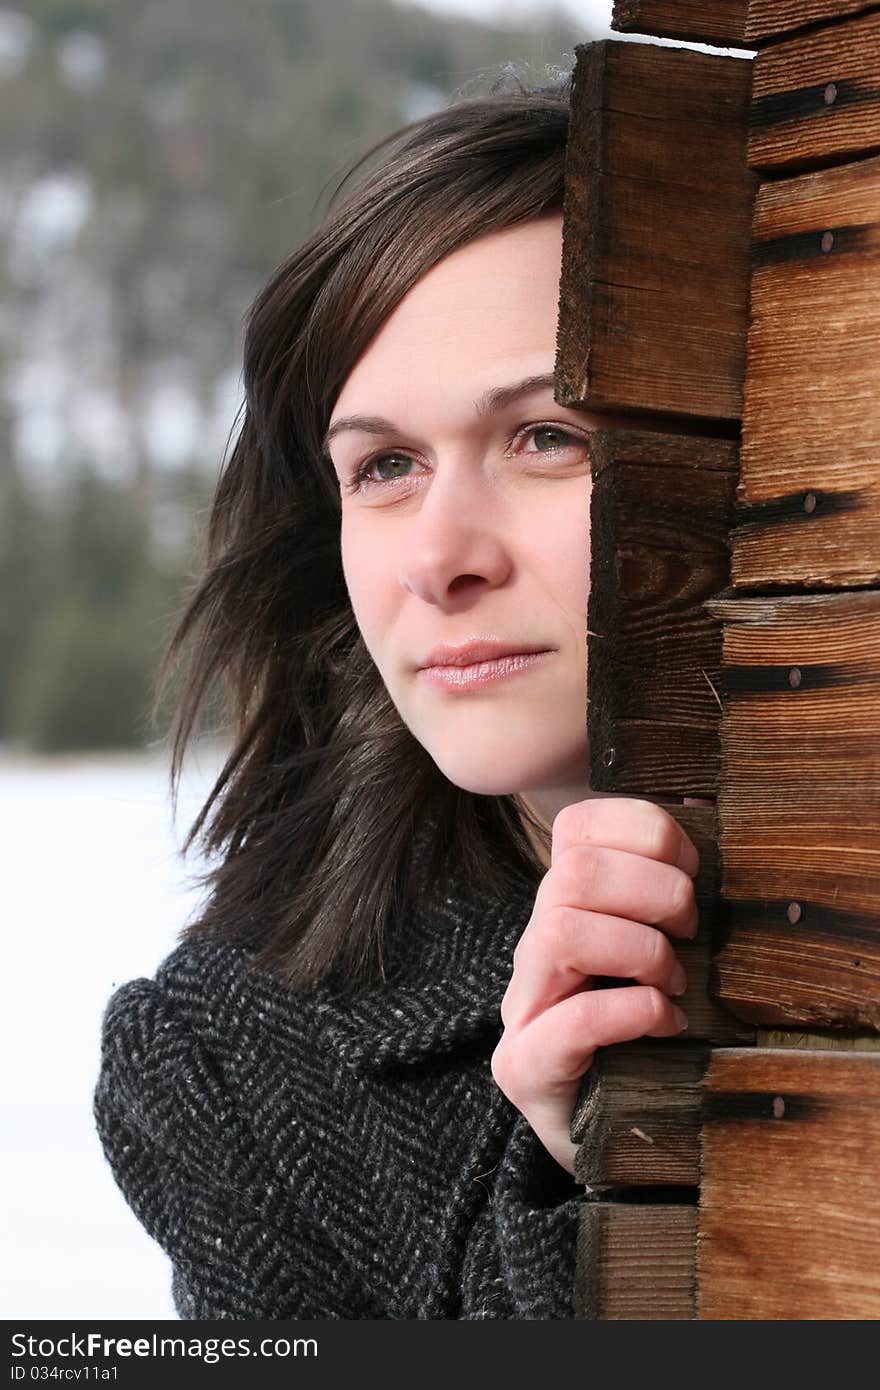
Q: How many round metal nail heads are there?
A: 6